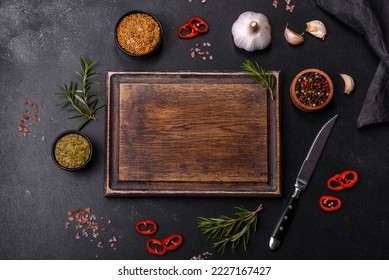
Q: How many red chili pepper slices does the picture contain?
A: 8